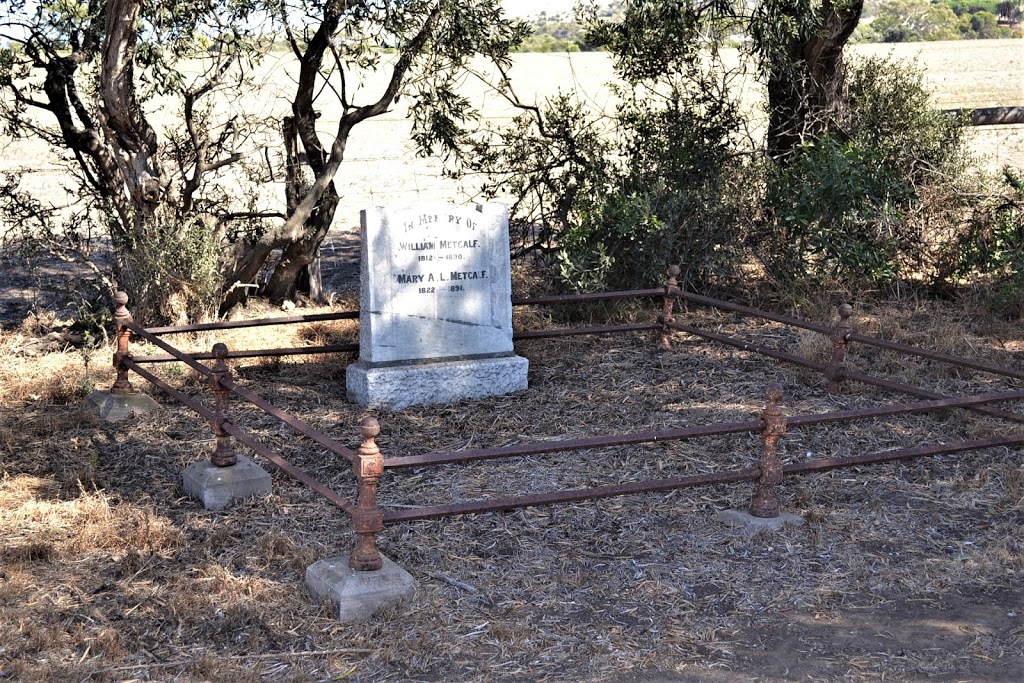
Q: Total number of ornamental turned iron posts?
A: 6